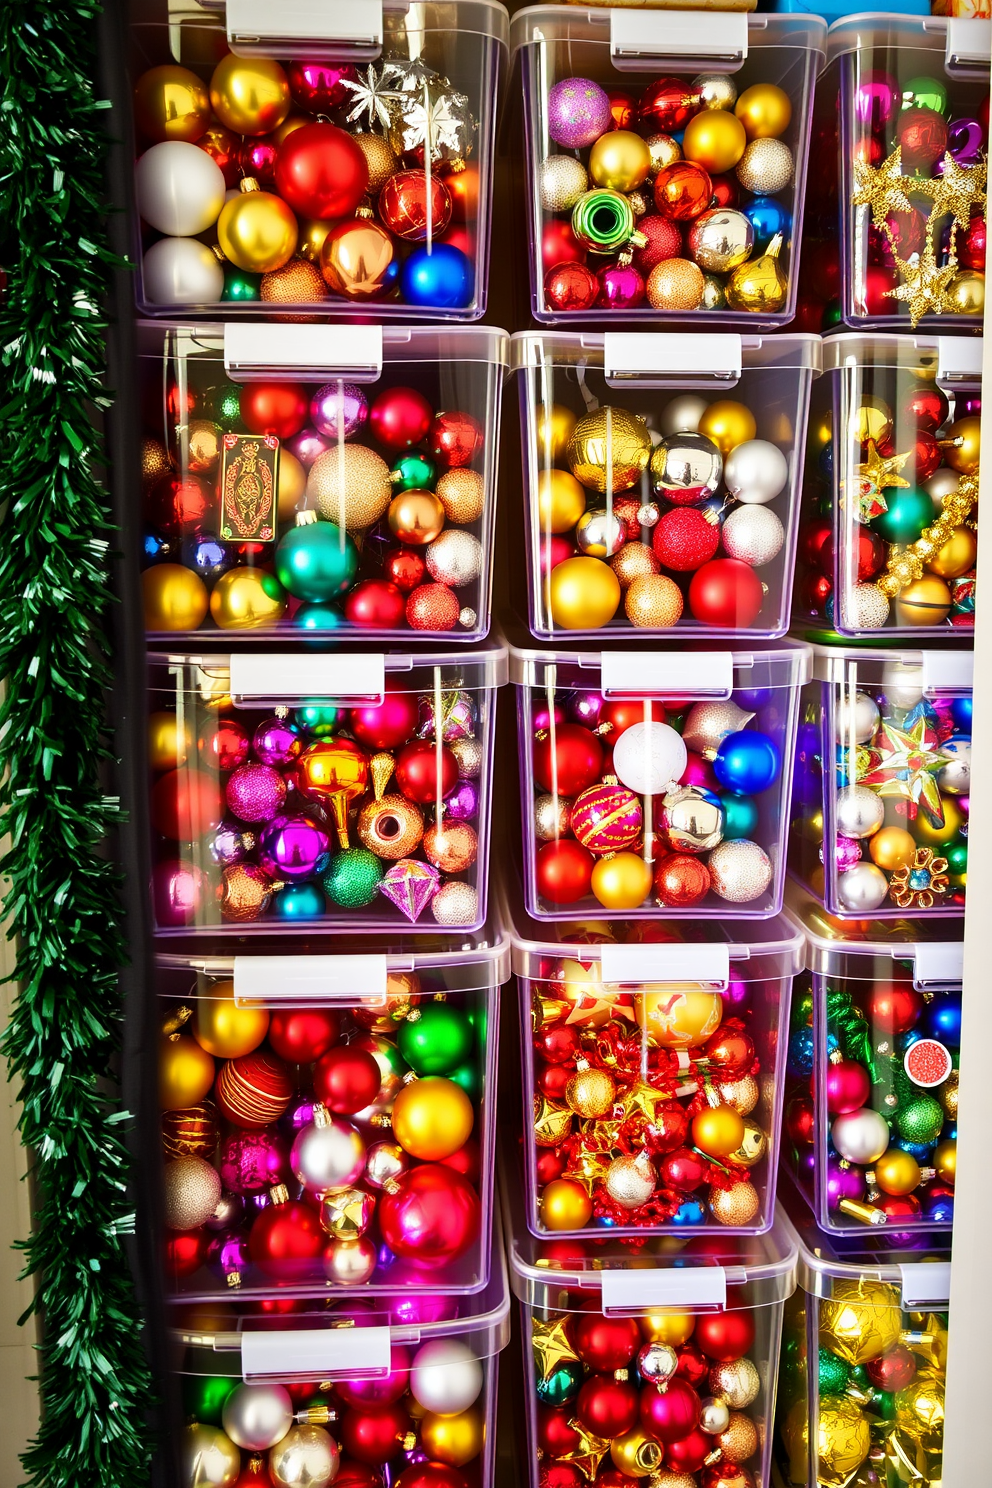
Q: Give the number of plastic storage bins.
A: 15